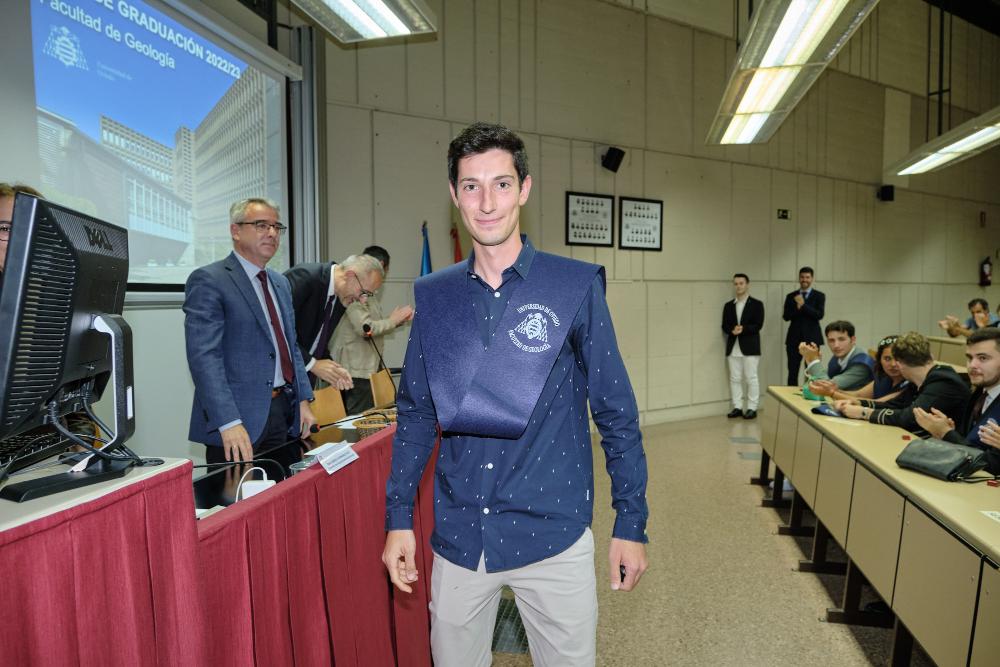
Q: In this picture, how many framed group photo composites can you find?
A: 2